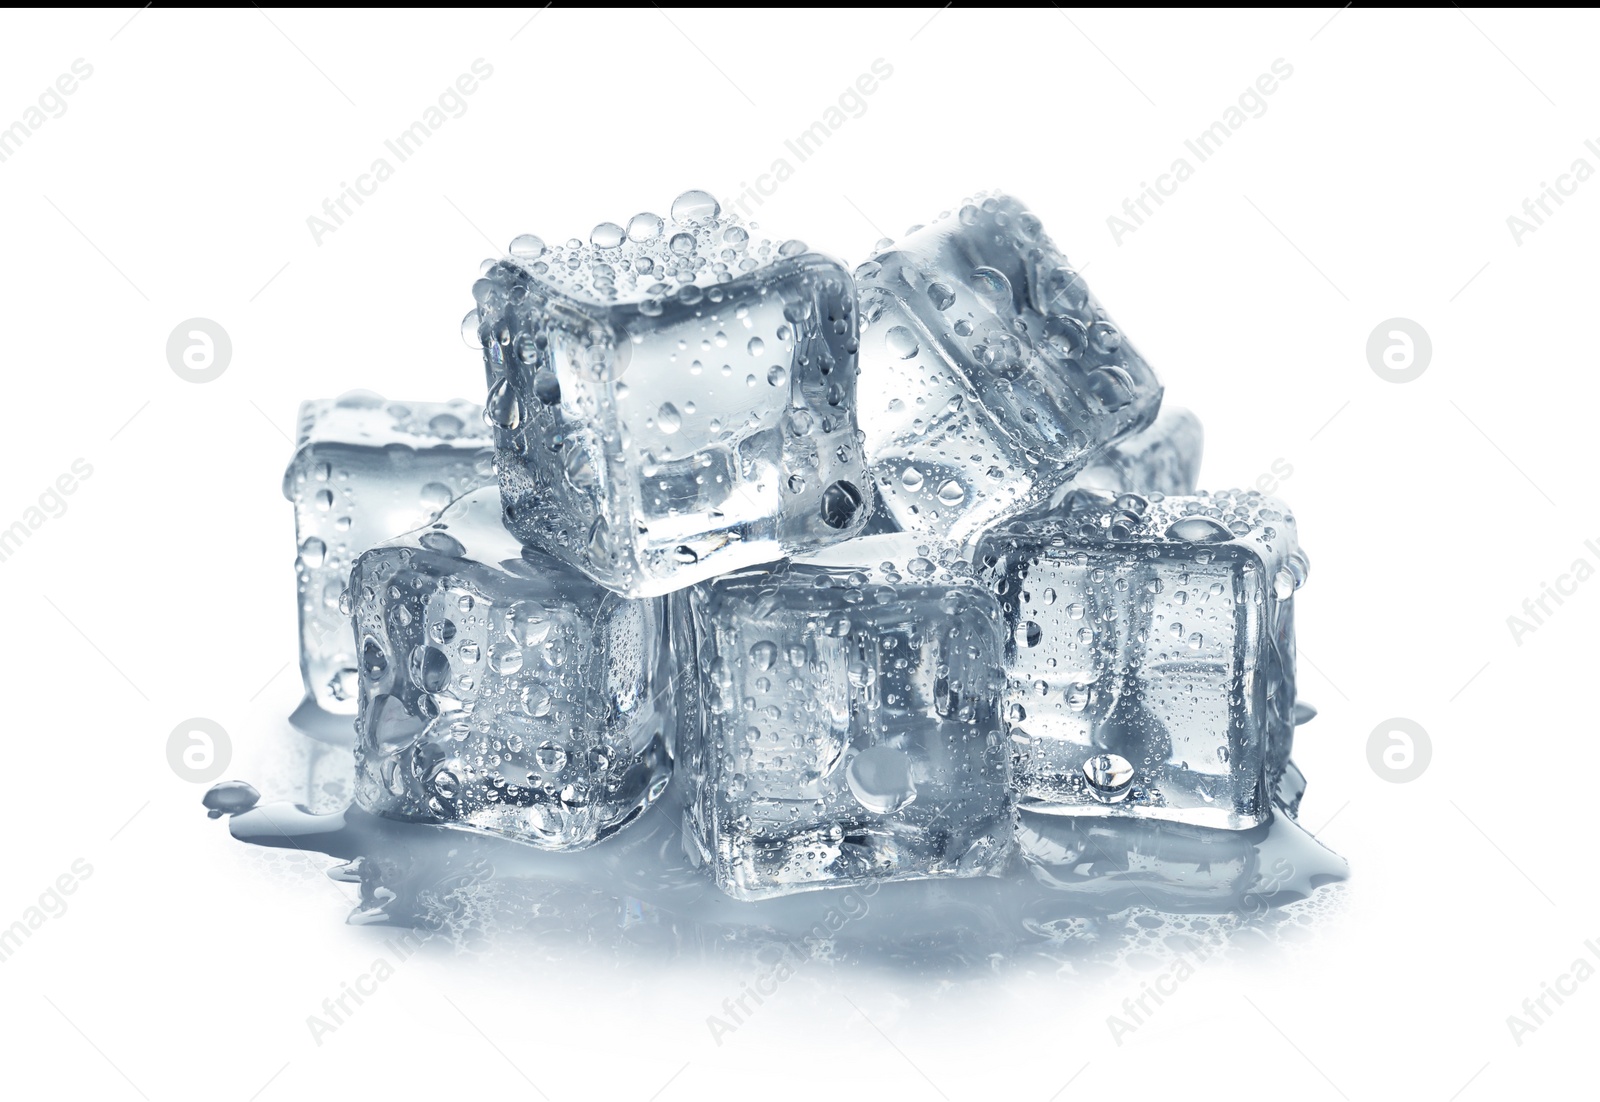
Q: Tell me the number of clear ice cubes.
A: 7